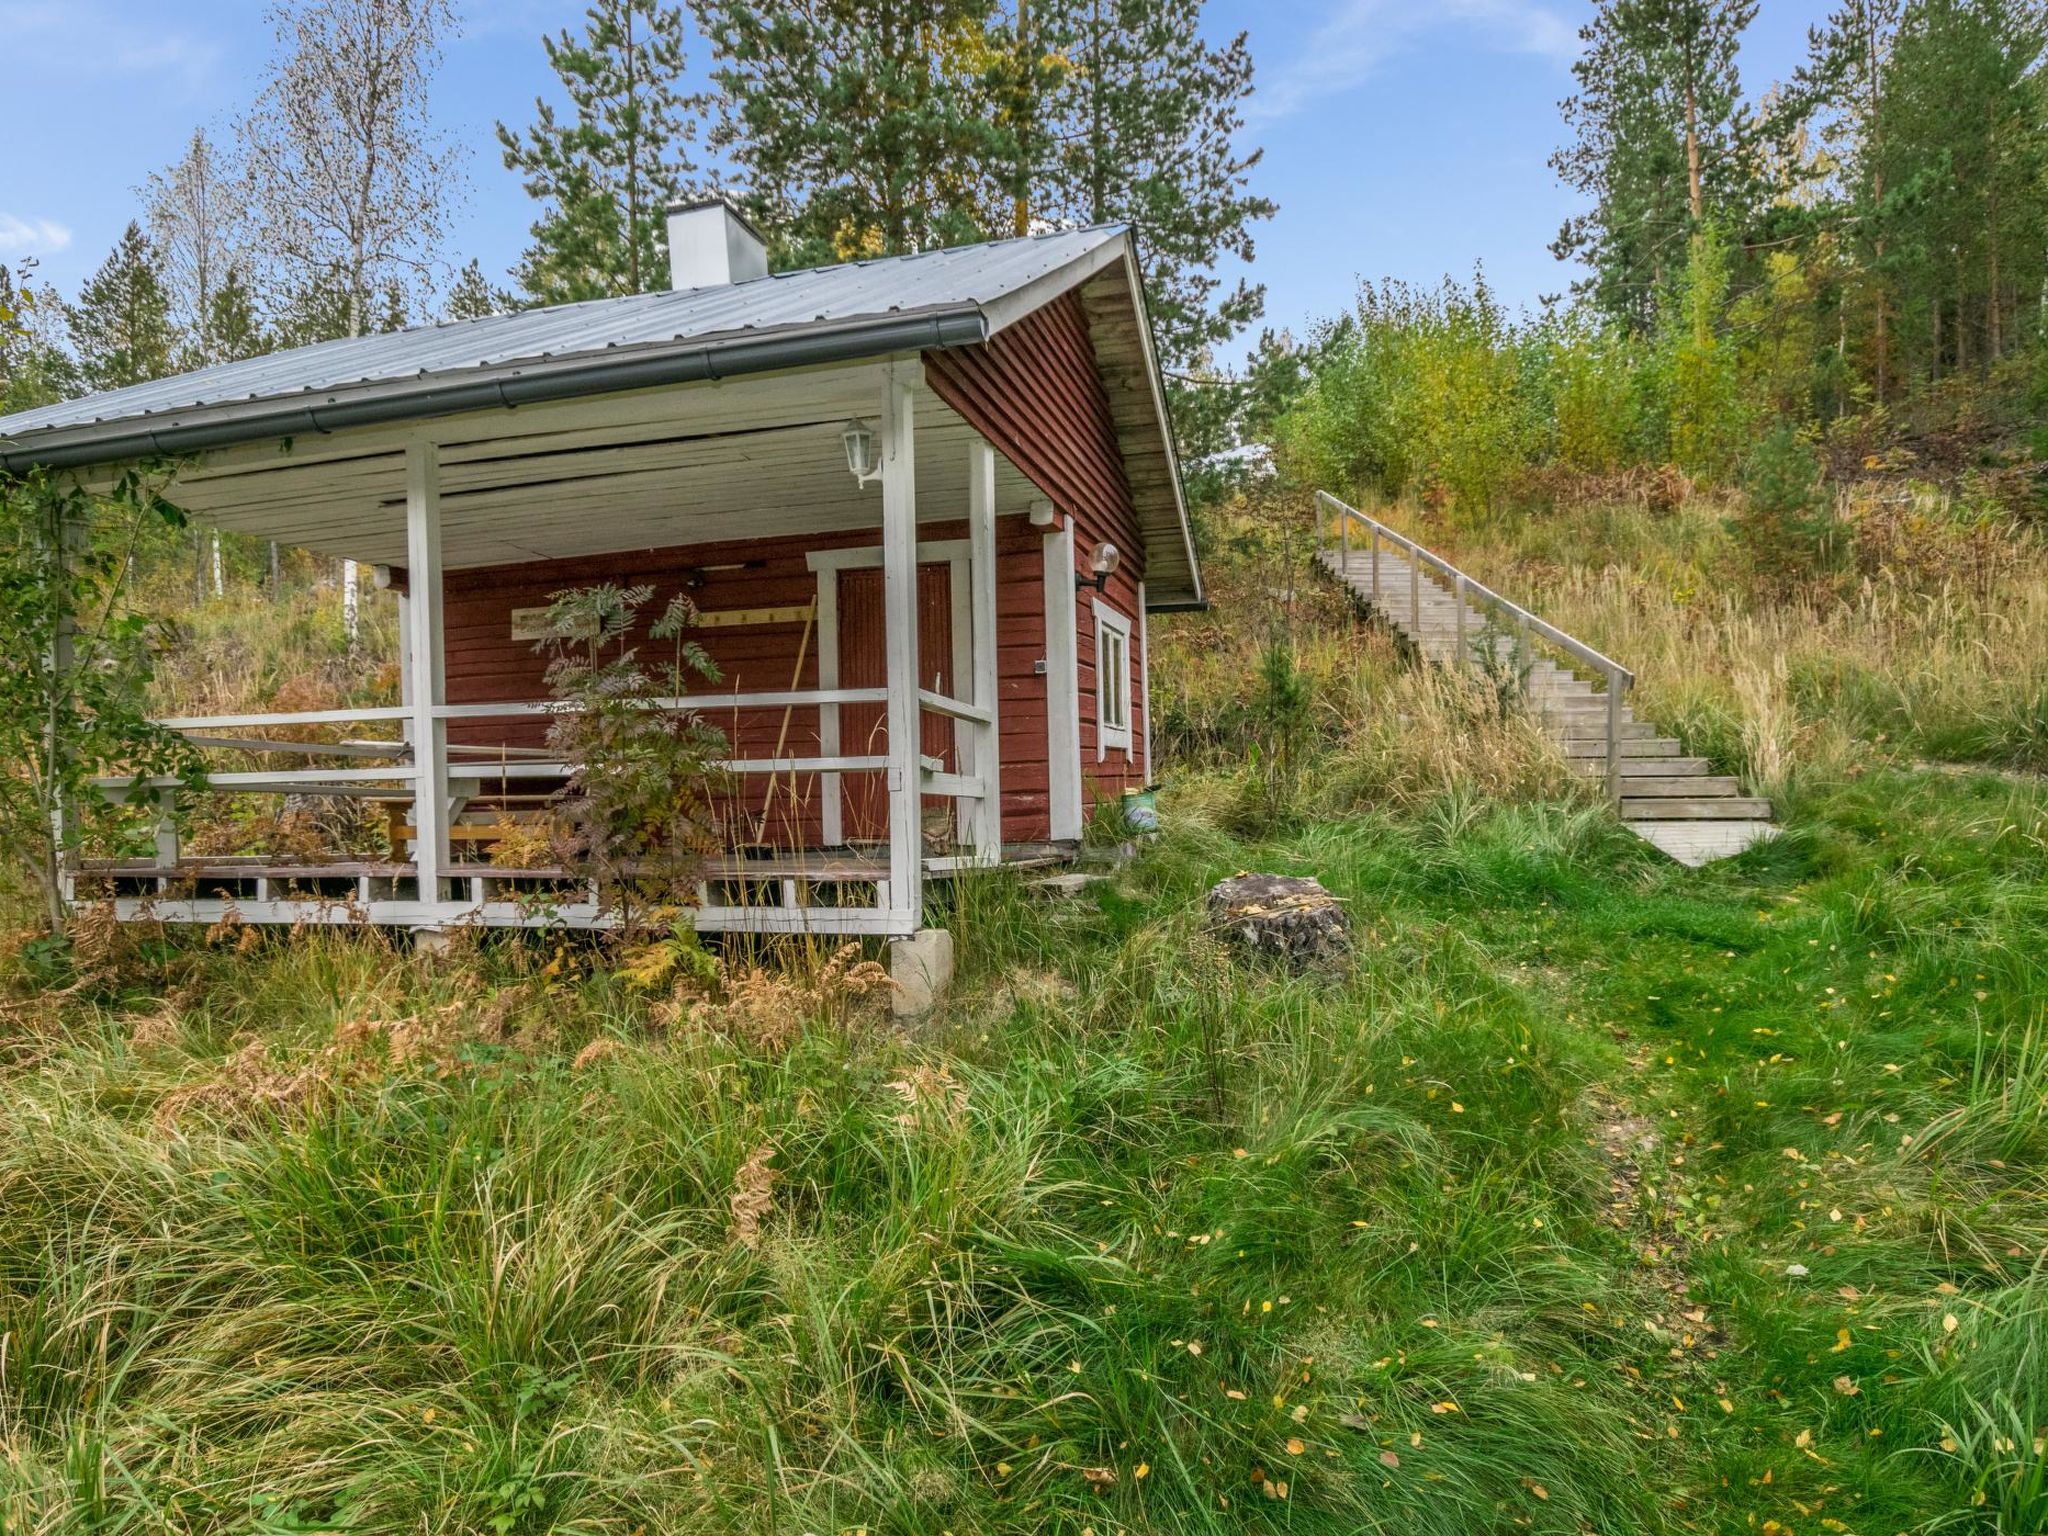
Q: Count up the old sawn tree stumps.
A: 1